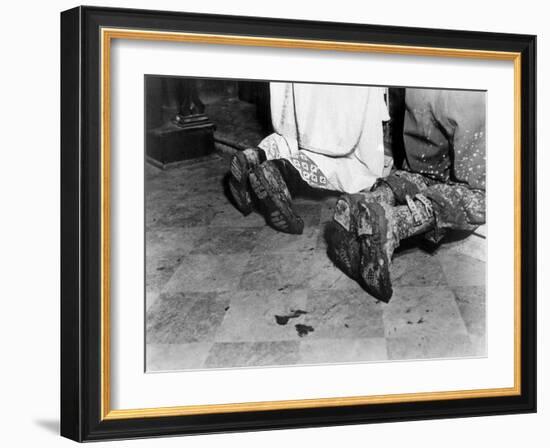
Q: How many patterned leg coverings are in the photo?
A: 2